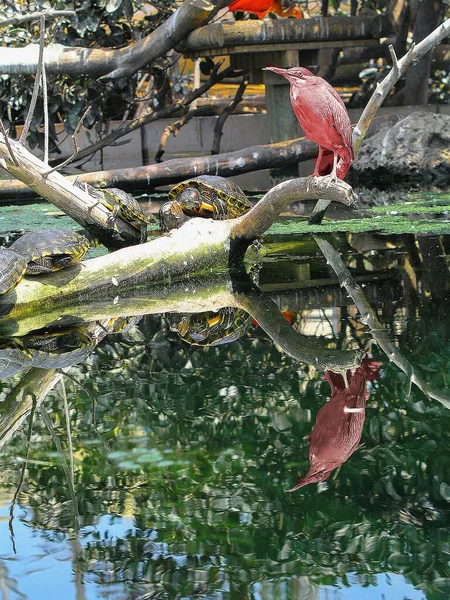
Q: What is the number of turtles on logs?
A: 4